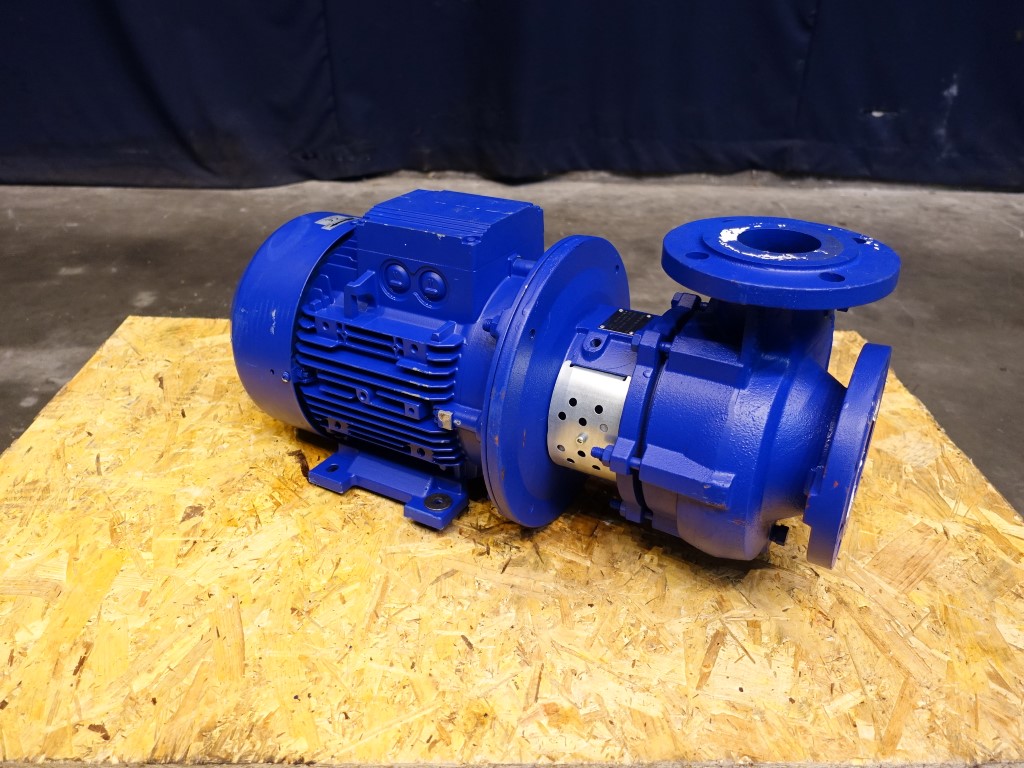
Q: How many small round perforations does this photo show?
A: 9